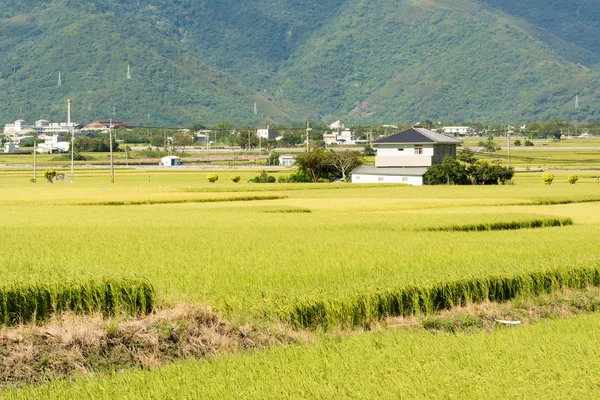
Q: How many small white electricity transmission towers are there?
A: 4